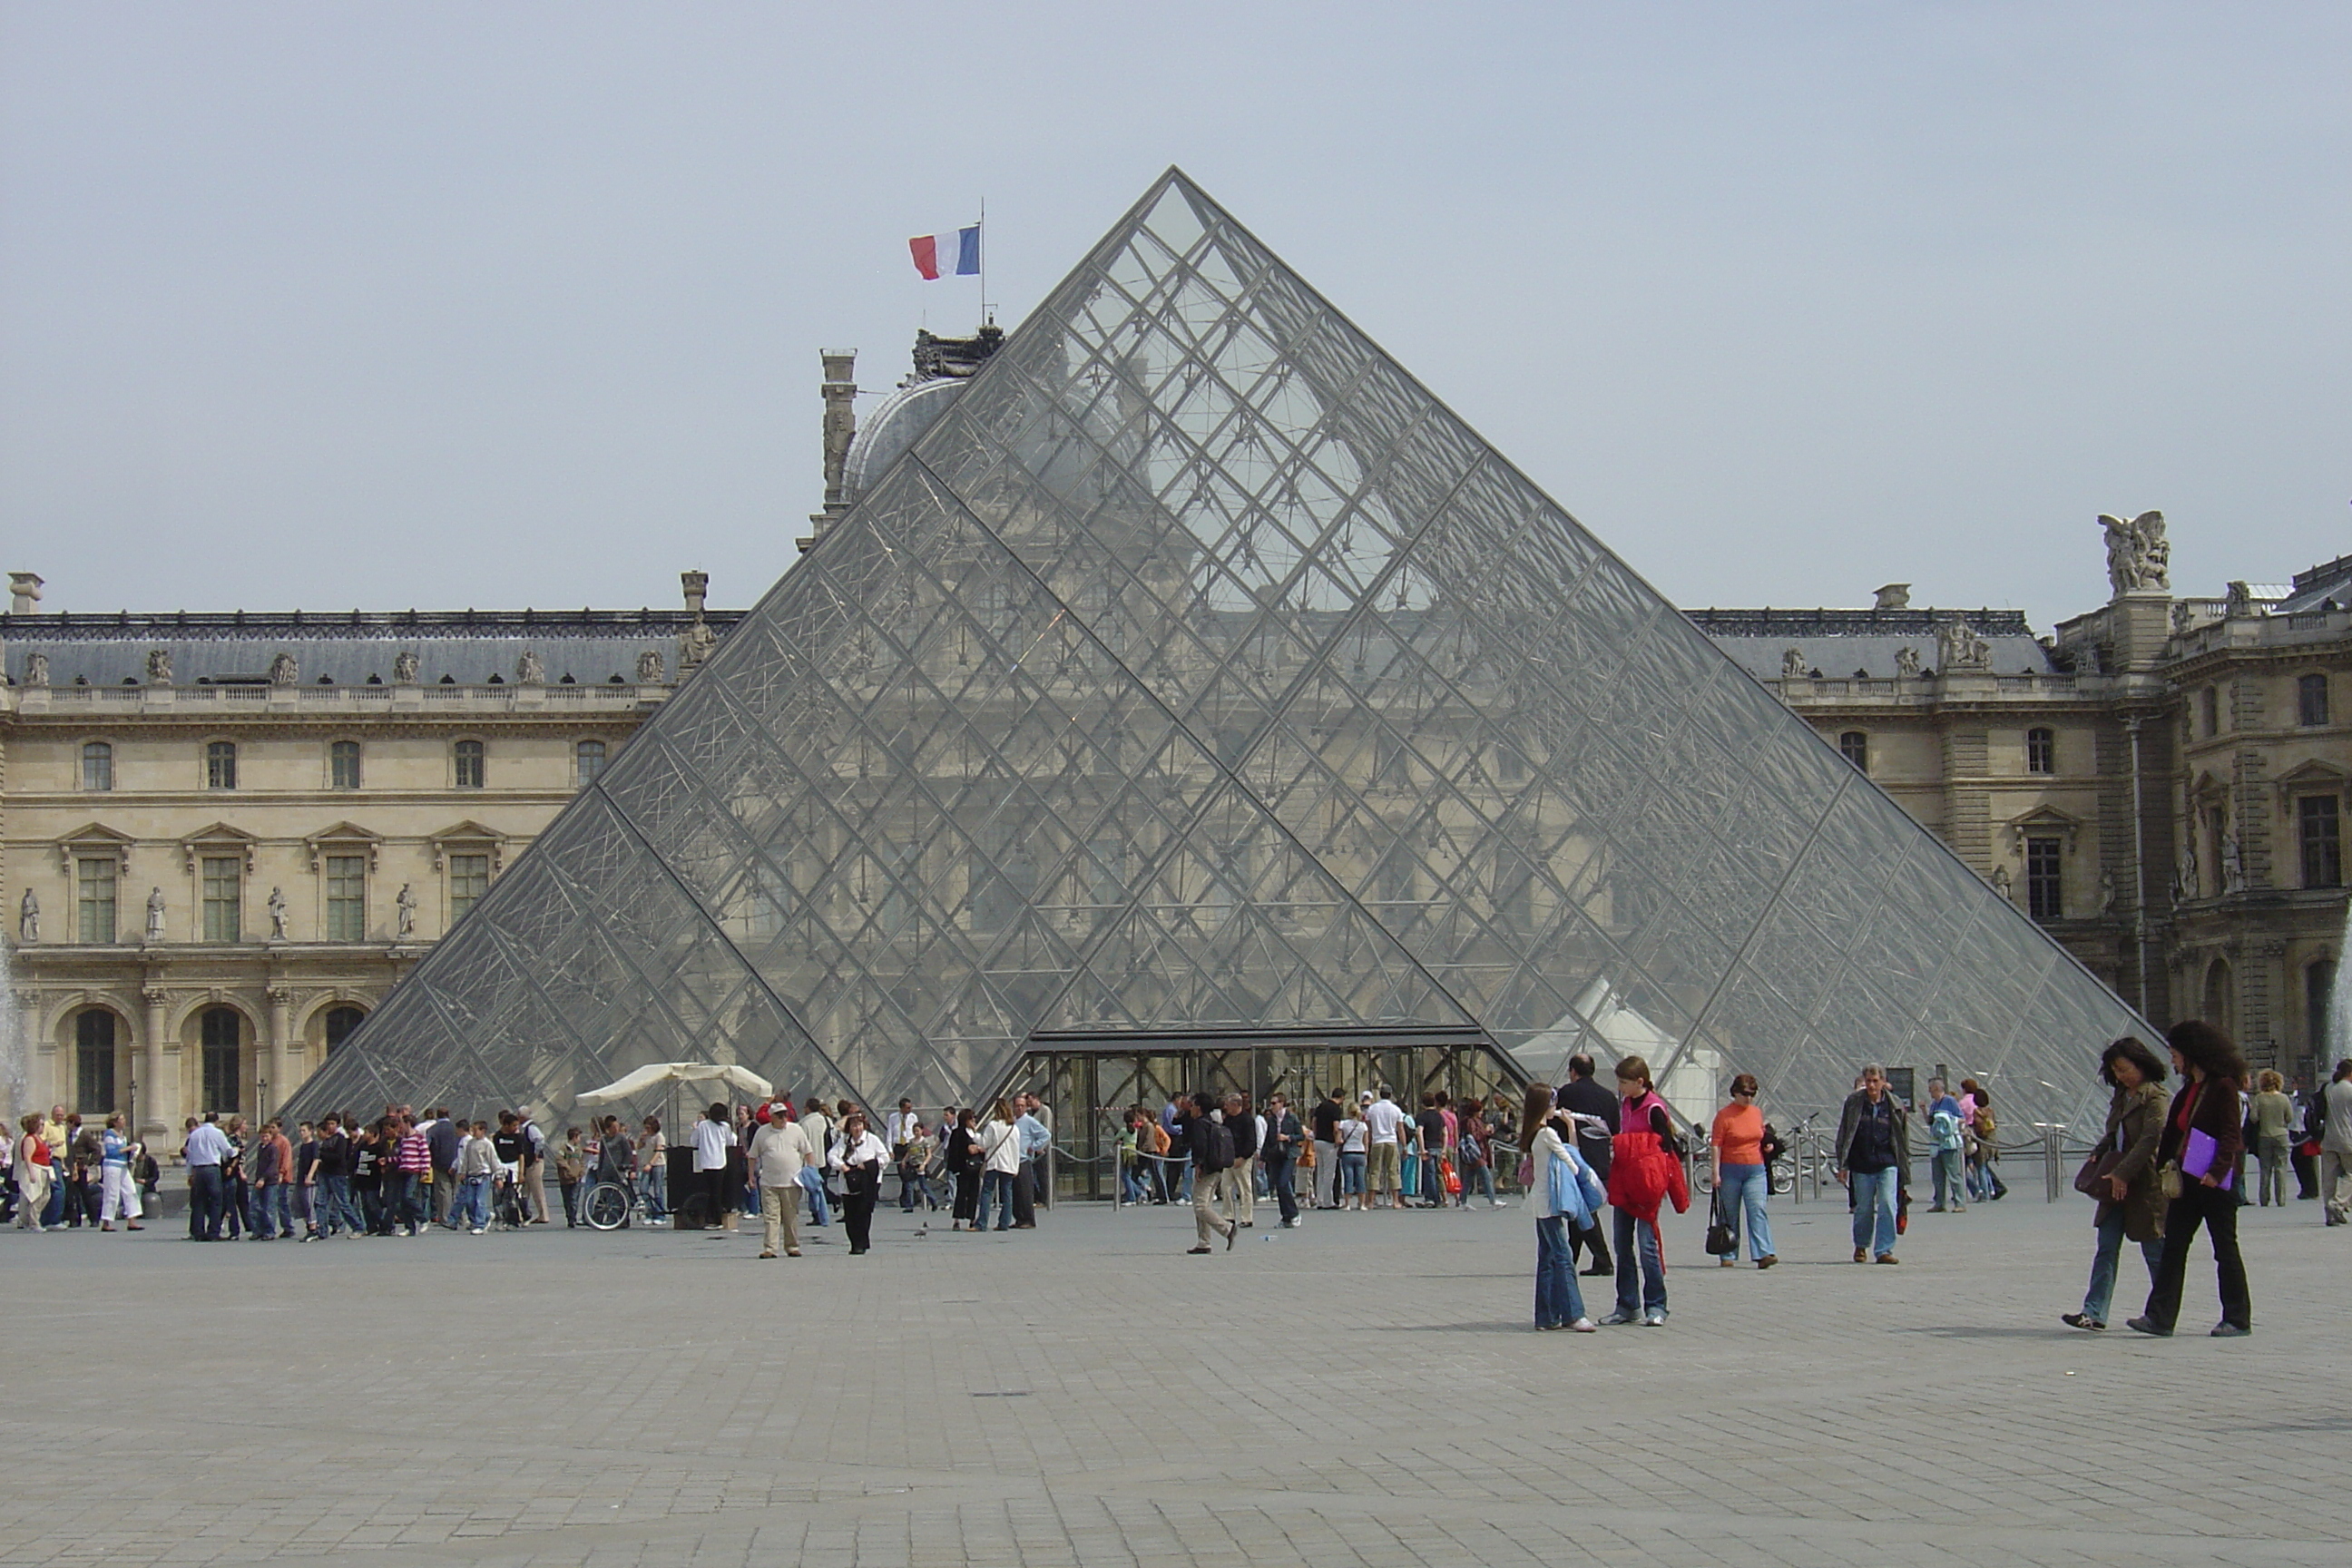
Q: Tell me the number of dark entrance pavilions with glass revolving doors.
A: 1